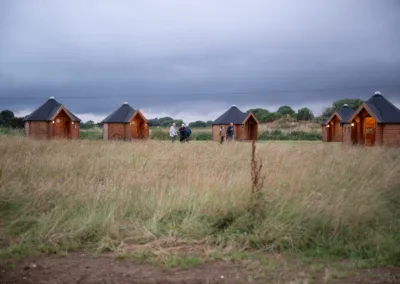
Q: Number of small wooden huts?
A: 5